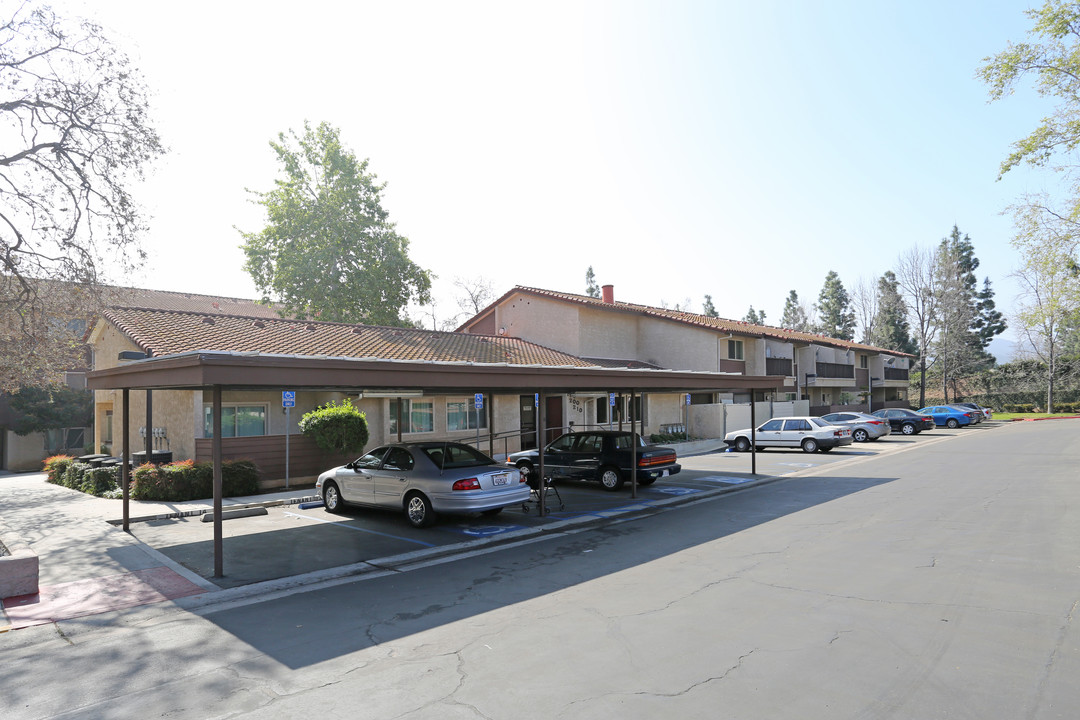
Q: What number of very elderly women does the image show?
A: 0